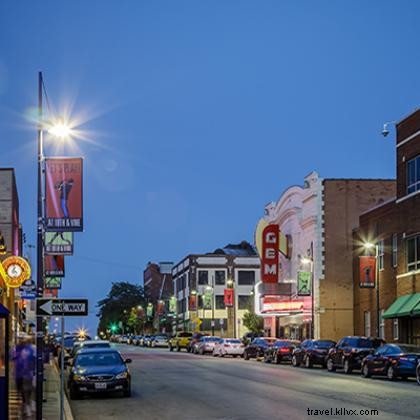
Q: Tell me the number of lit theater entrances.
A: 1